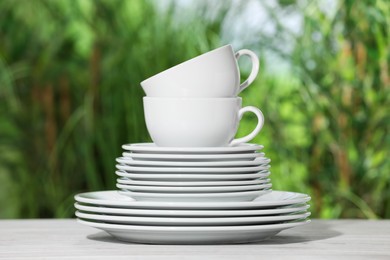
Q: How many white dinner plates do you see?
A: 4